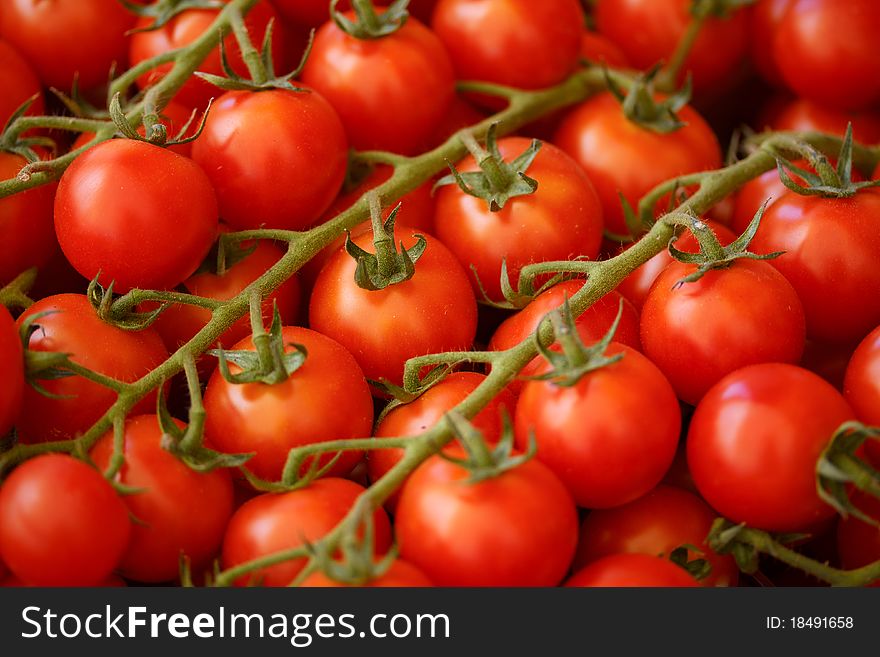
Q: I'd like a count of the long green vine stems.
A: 3